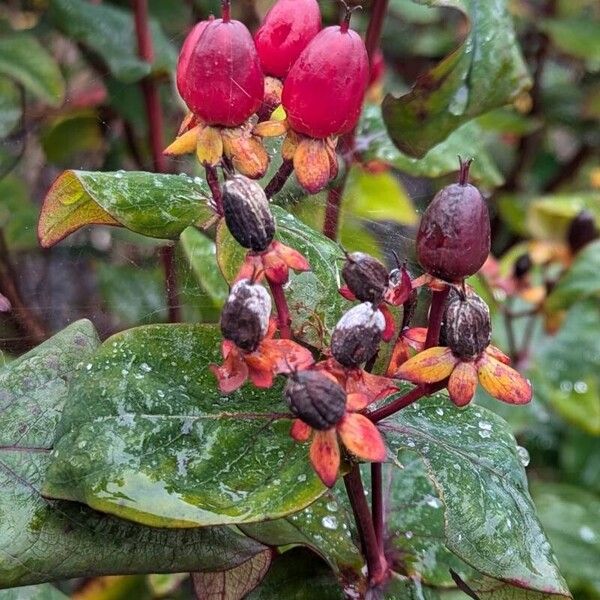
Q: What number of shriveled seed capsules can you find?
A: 6